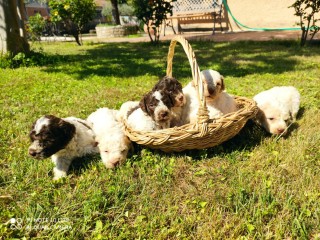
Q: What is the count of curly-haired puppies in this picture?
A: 6